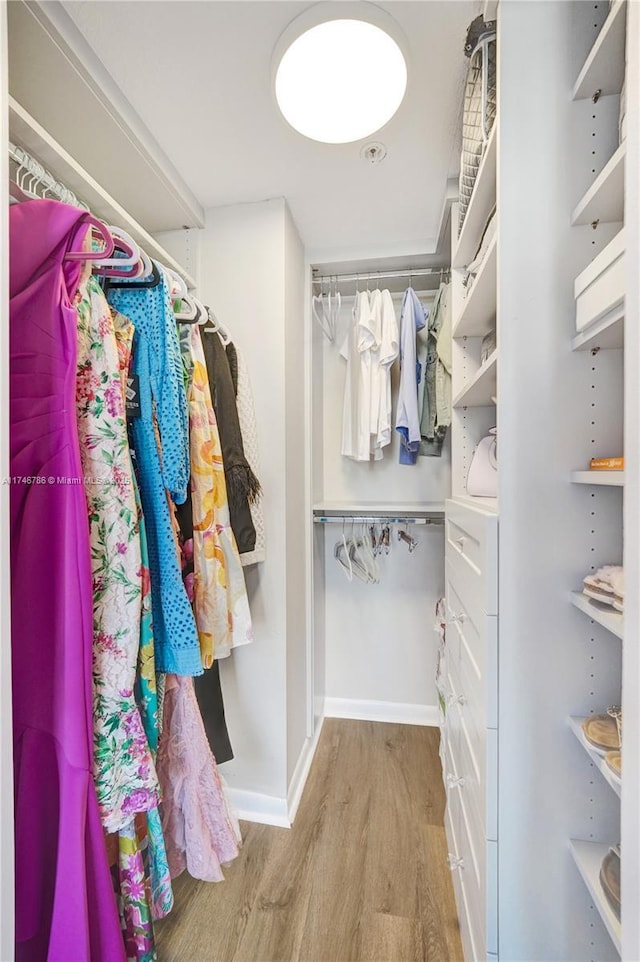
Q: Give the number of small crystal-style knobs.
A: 5